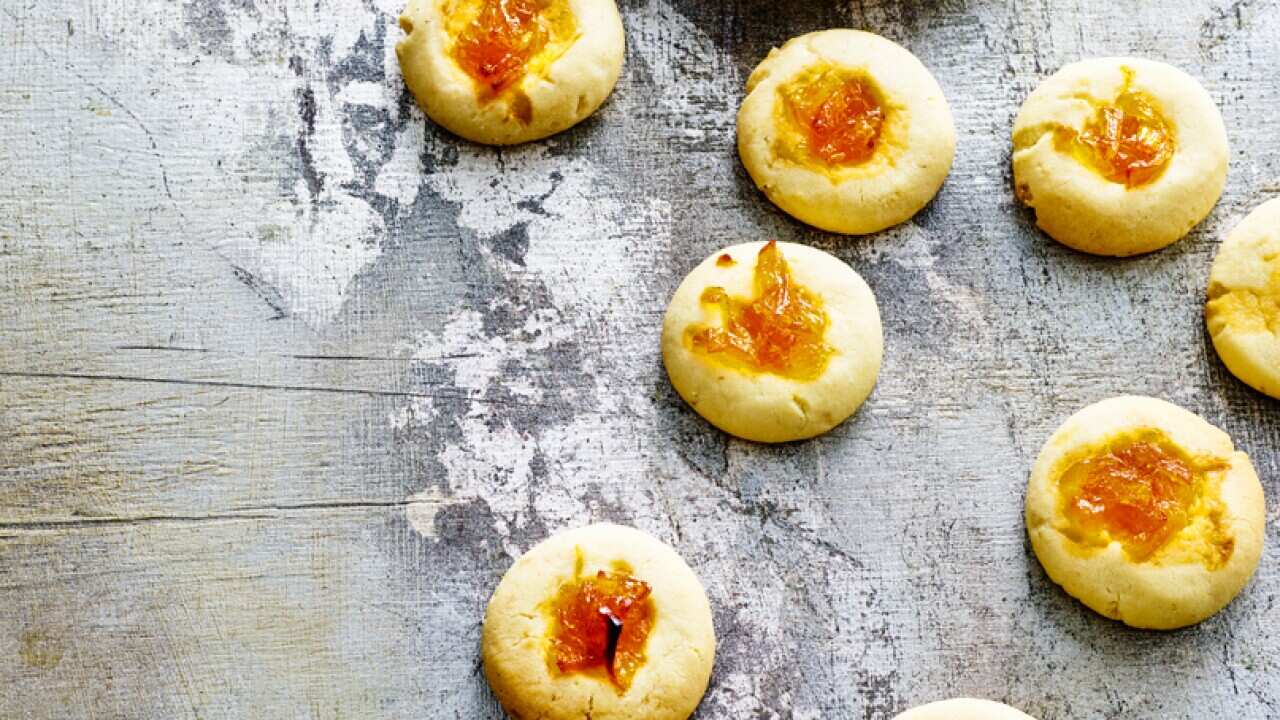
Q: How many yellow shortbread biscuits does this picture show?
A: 8